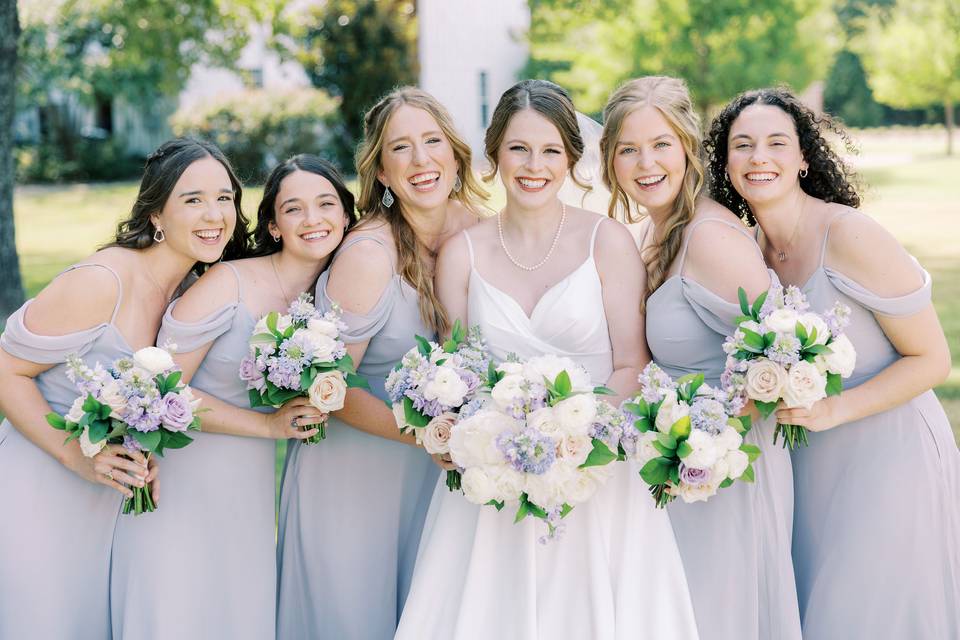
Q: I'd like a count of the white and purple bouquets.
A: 6